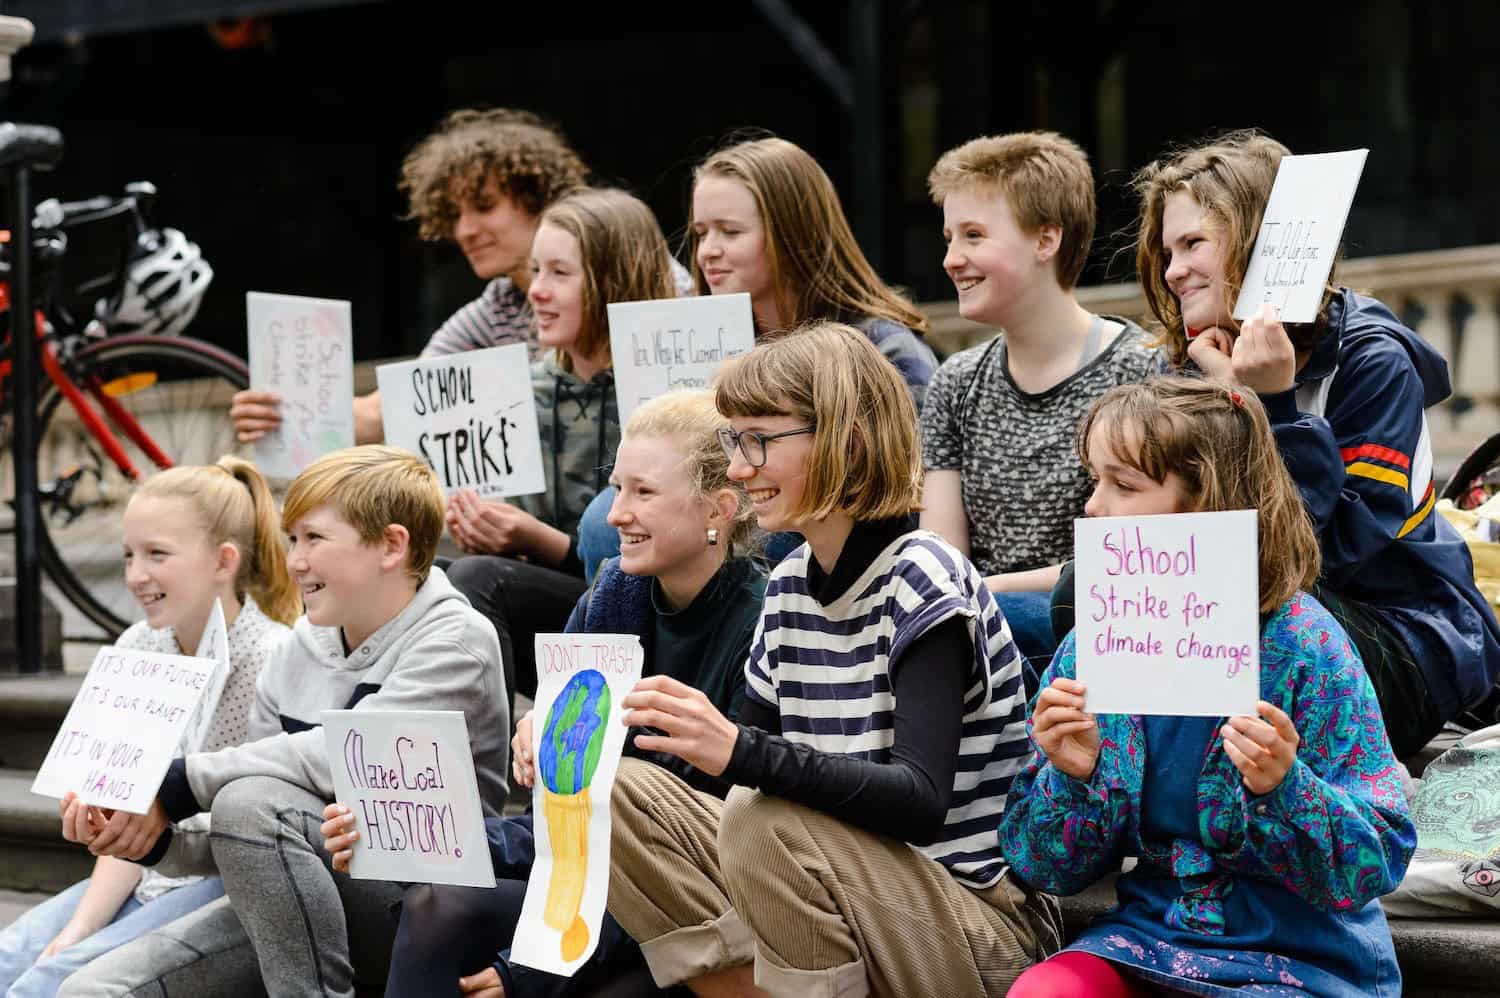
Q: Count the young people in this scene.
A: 10